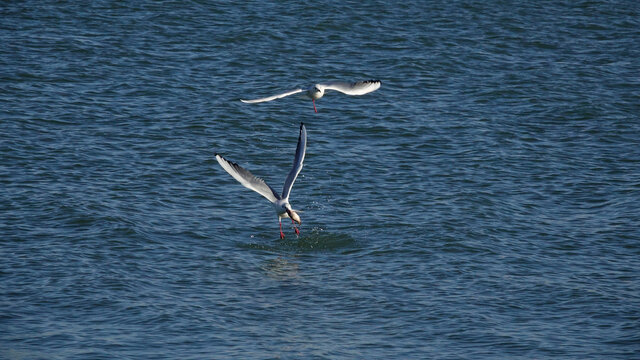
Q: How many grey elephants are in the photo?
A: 0